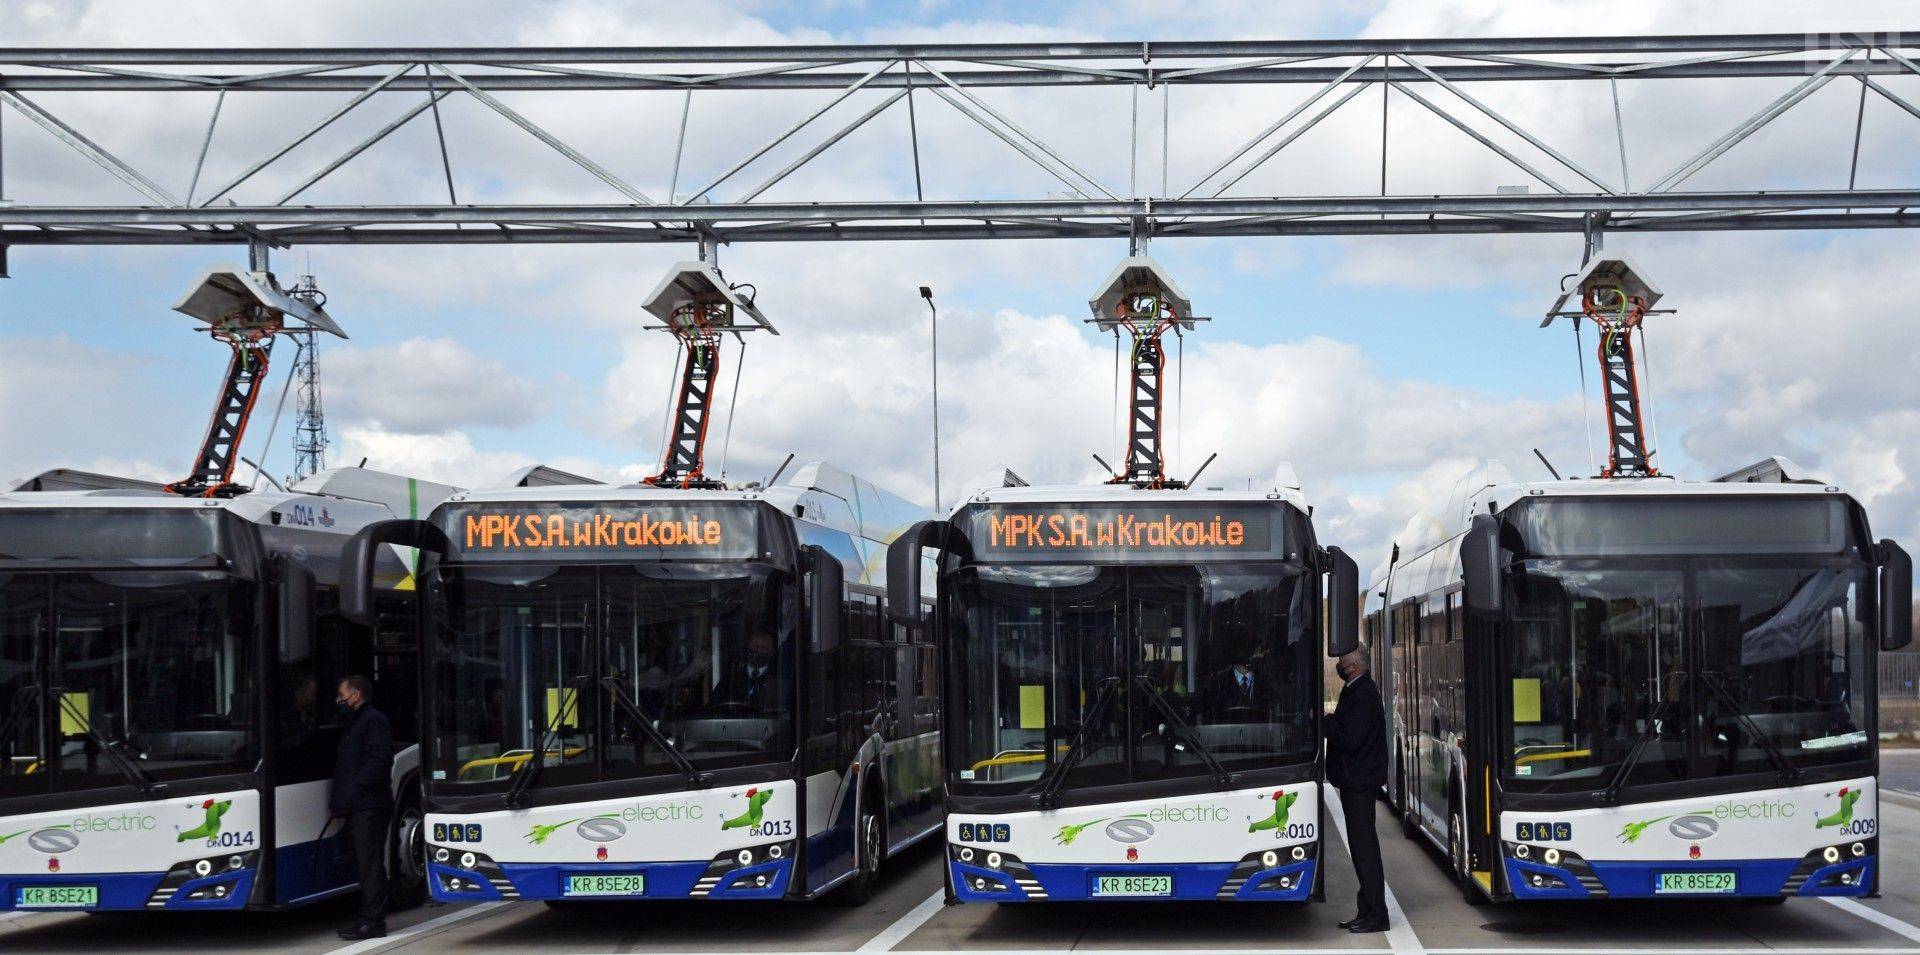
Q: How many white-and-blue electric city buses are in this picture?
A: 4